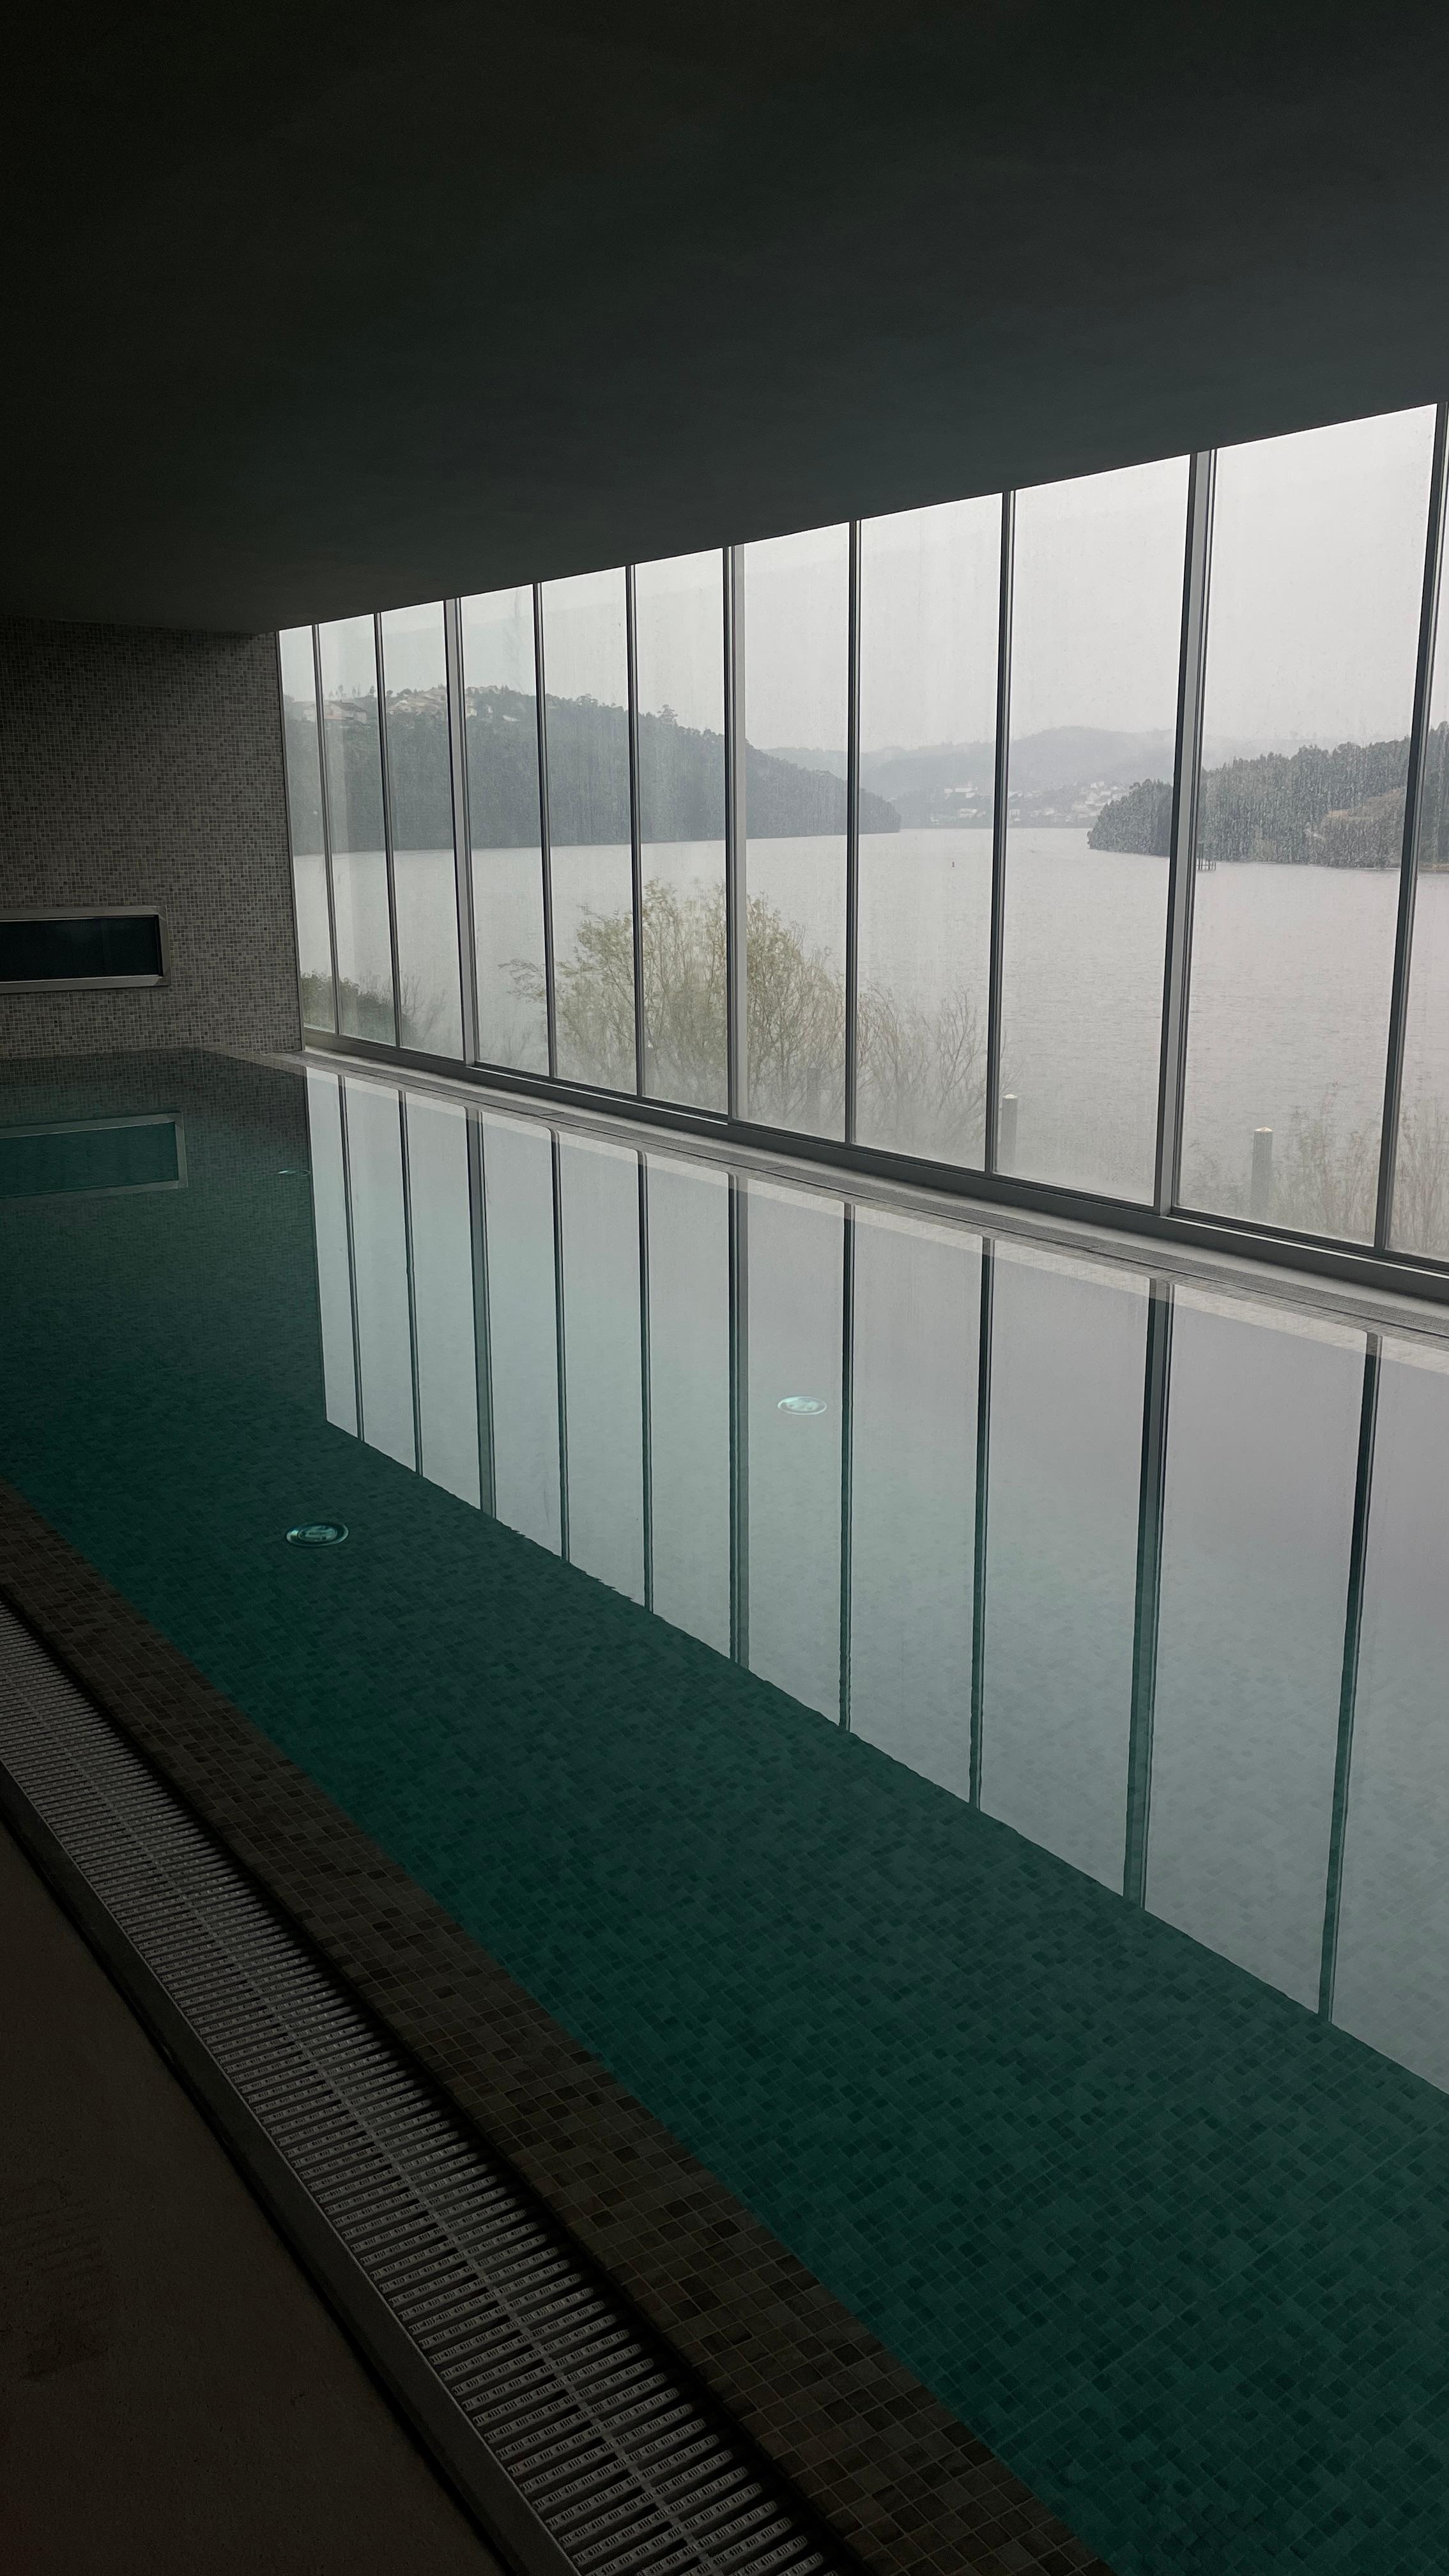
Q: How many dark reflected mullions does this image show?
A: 10